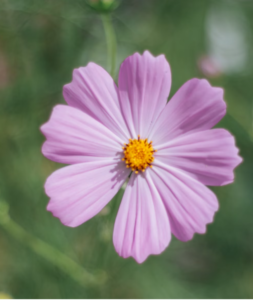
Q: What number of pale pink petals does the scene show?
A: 8